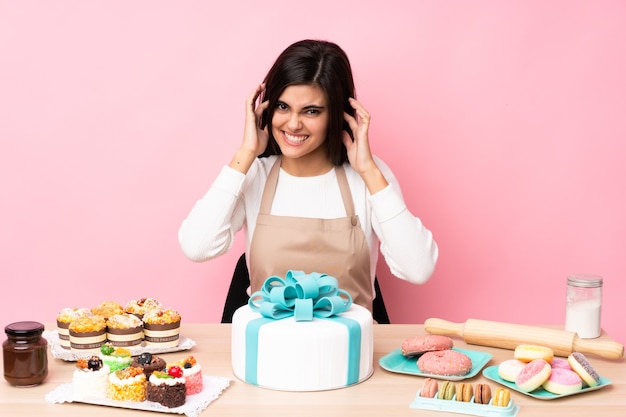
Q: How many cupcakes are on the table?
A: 12